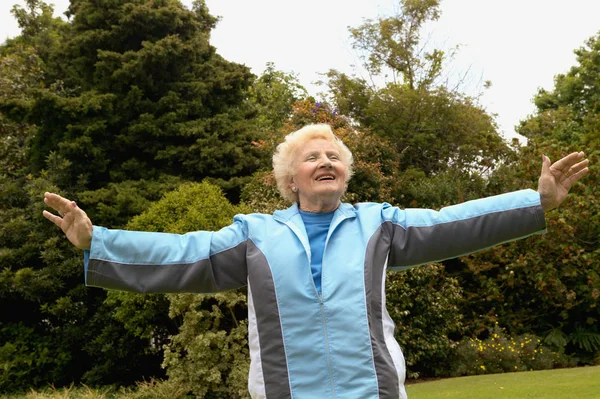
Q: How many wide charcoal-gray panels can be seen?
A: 4